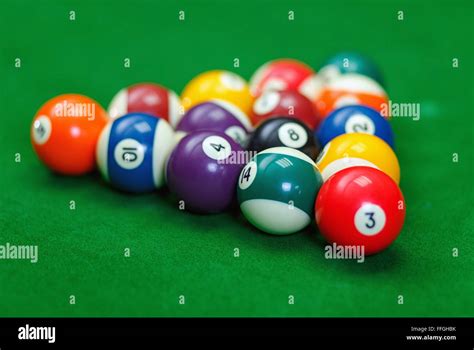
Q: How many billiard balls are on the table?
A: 15